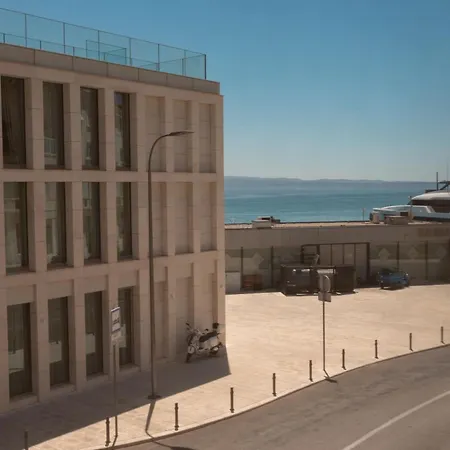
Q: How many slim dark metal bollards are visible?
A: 10